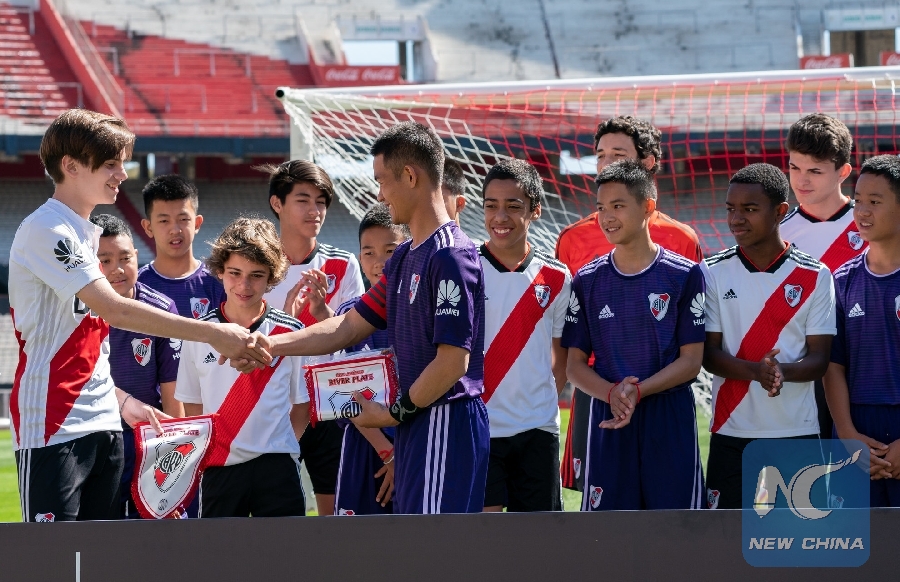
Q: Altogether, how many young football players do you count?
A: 14